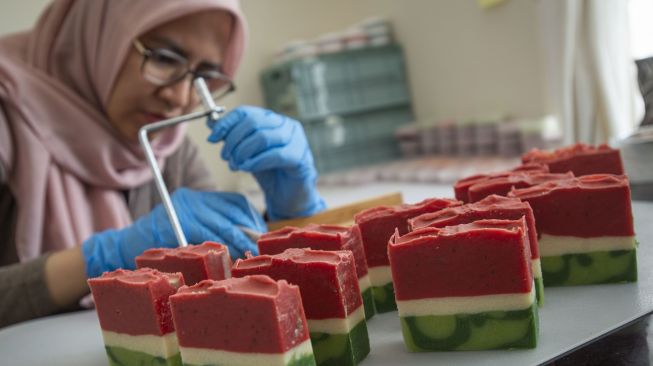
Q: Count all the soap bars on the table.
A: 12